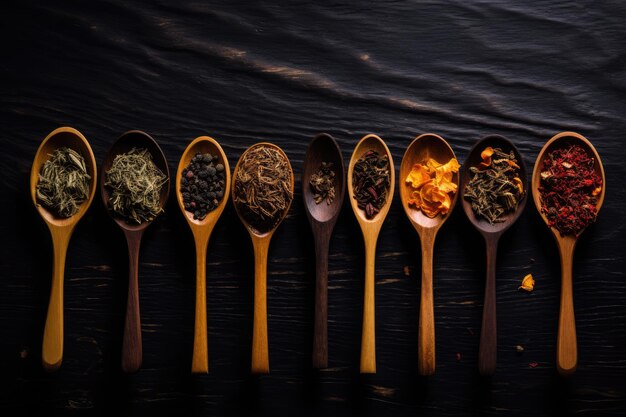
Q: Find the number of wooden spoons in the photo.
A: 9